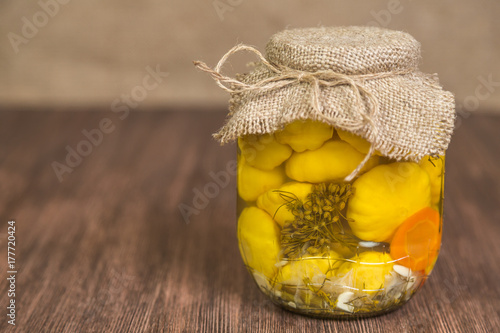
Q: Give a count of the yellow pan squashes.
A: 11